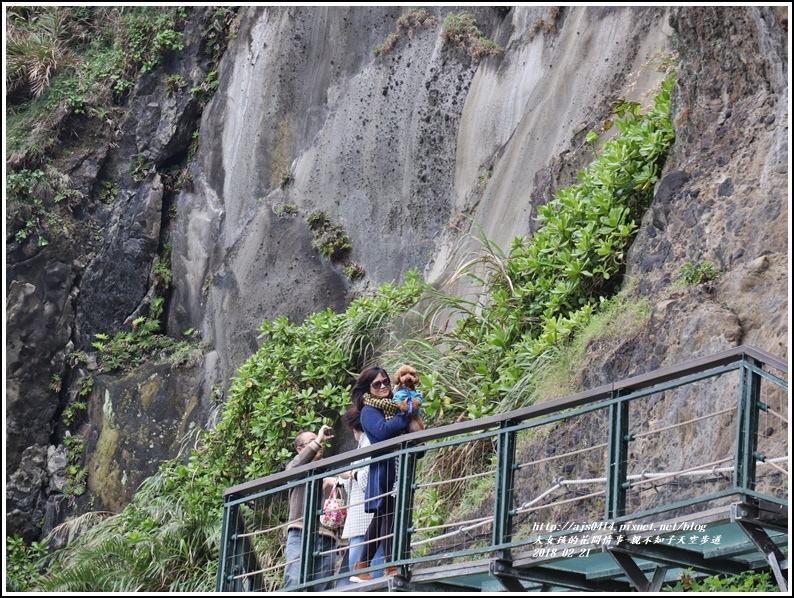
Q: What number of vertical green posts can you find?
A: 6